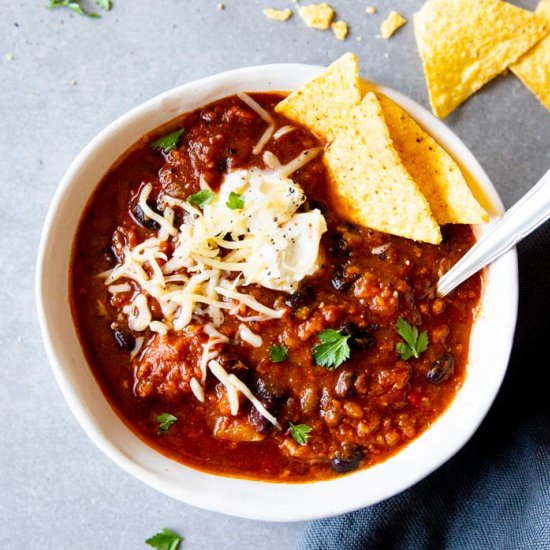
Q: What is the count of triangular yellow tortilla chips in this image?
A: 5